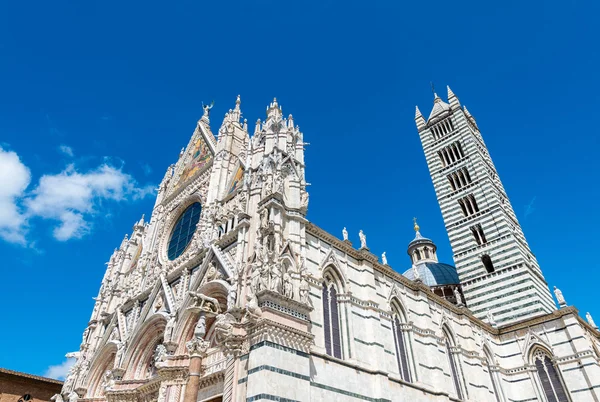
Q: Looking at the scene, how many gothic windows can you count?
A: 5